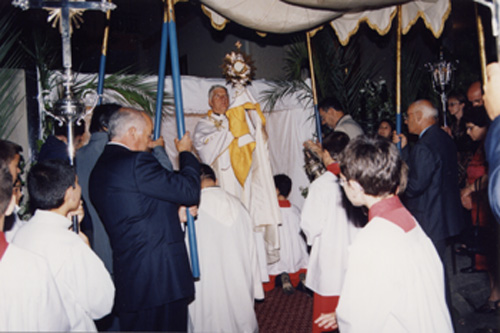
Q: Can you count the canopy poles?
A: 6